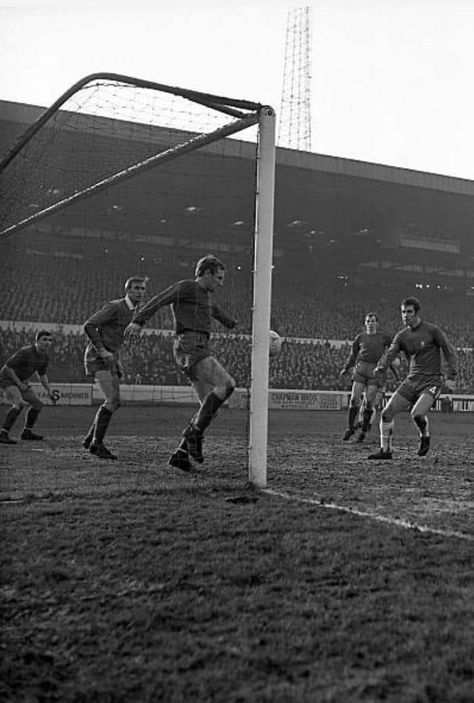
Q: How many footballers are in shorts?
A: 5